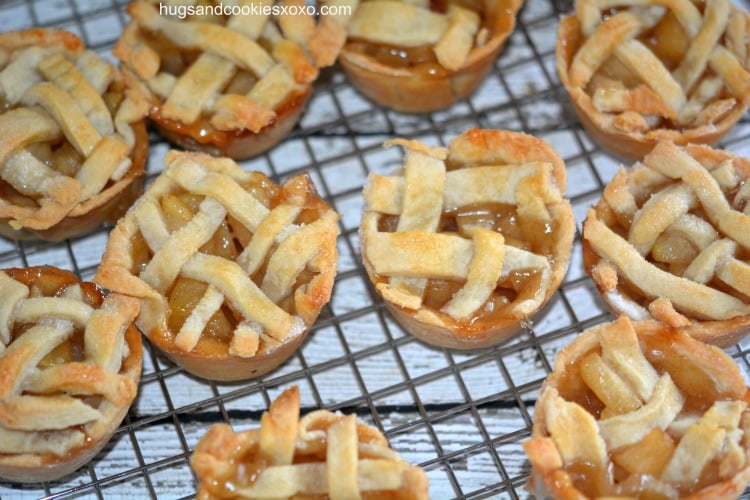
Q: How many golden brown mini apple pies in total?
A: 10